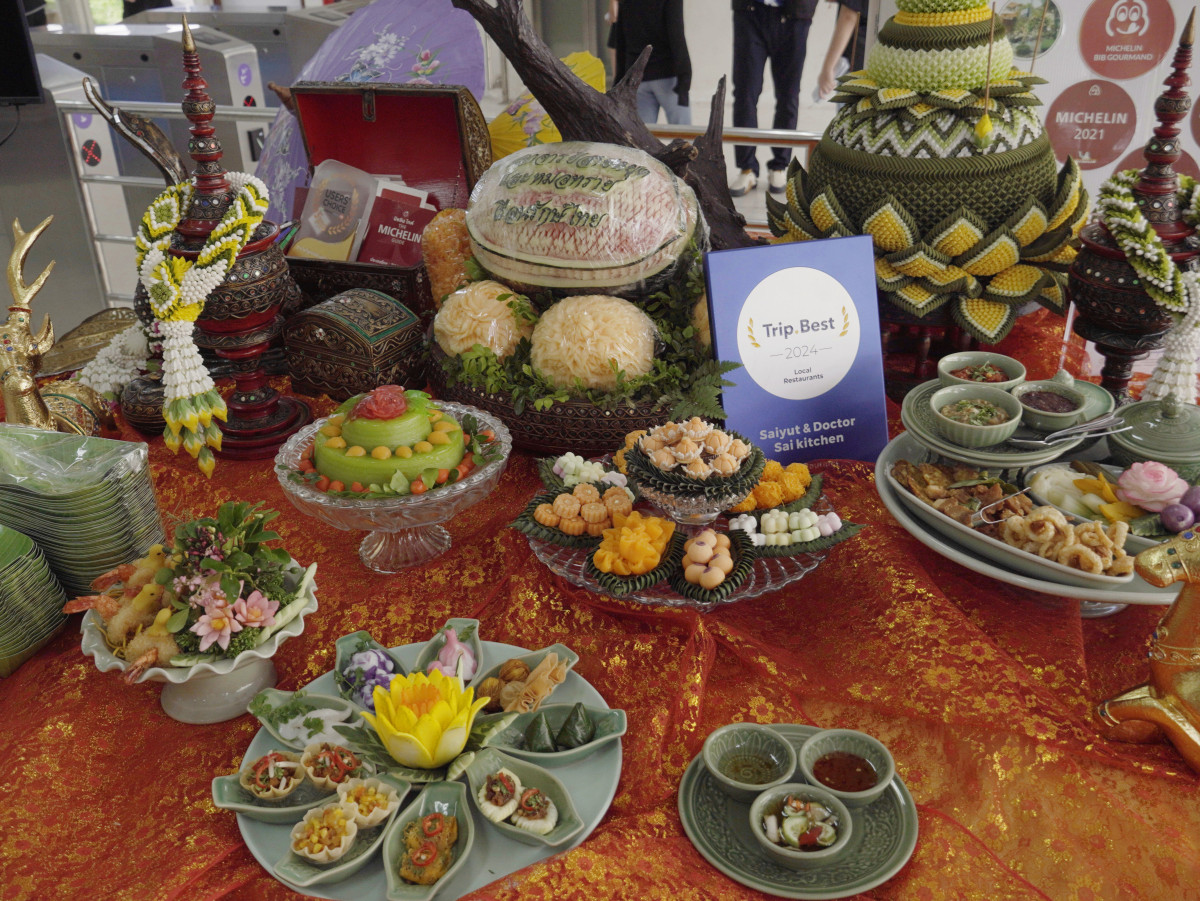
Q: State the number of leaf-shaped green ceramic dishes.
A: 9